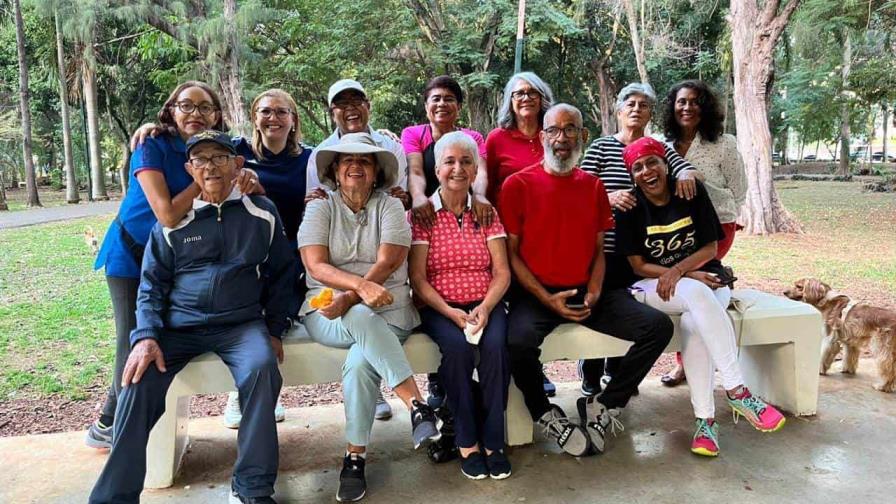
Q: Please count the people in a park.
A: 12